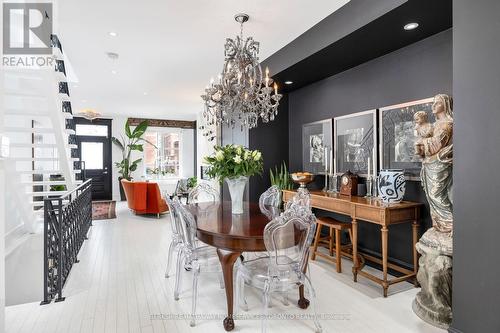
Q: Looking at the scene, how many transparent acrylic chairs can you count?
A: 6